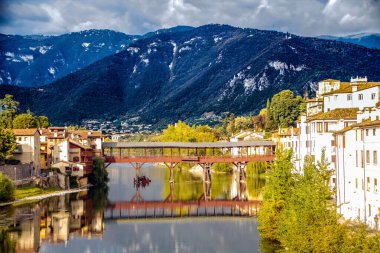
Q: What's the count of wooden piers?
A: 4